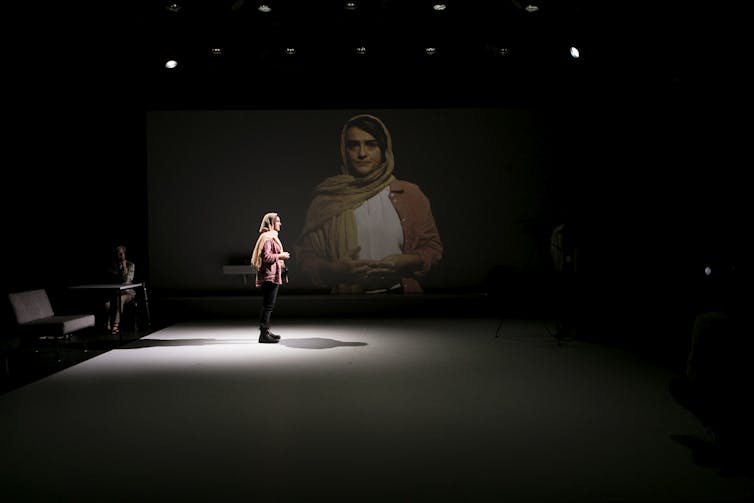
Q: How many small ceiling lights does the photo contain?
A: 12